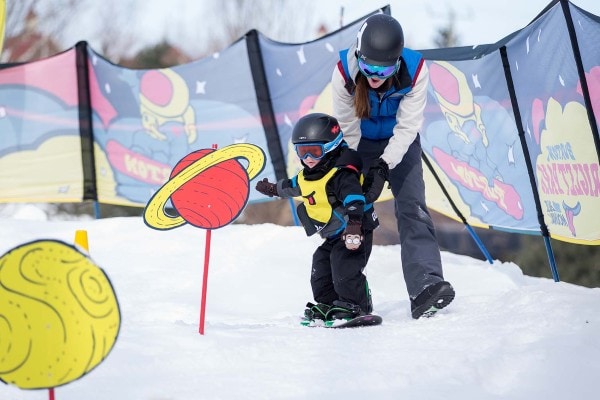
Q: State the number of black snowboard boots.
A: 3